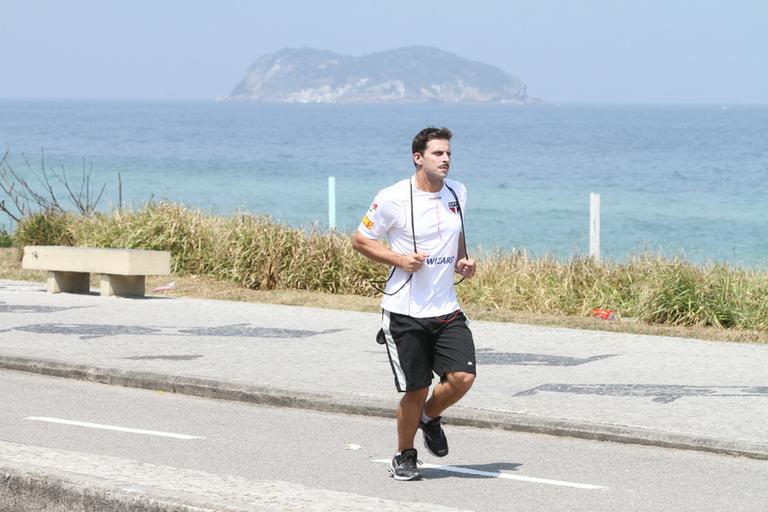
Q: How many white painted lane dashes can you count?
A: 2